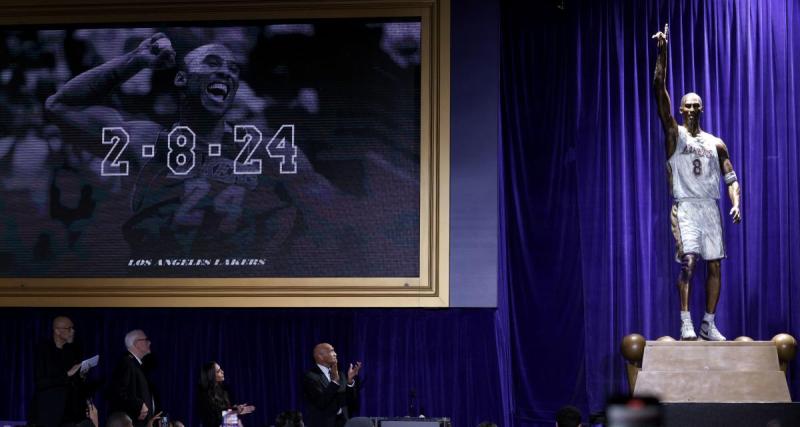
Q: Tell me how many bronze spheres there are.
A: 4